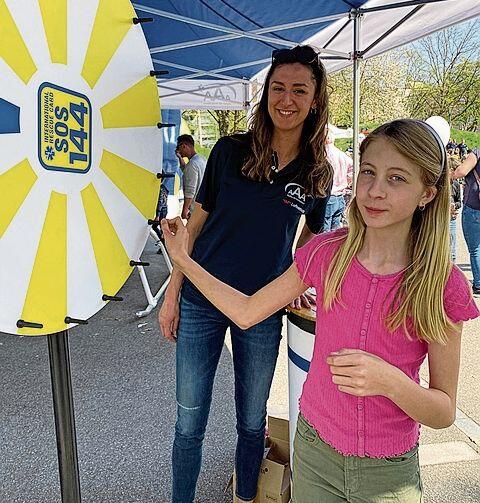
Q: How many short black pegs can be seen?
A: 9